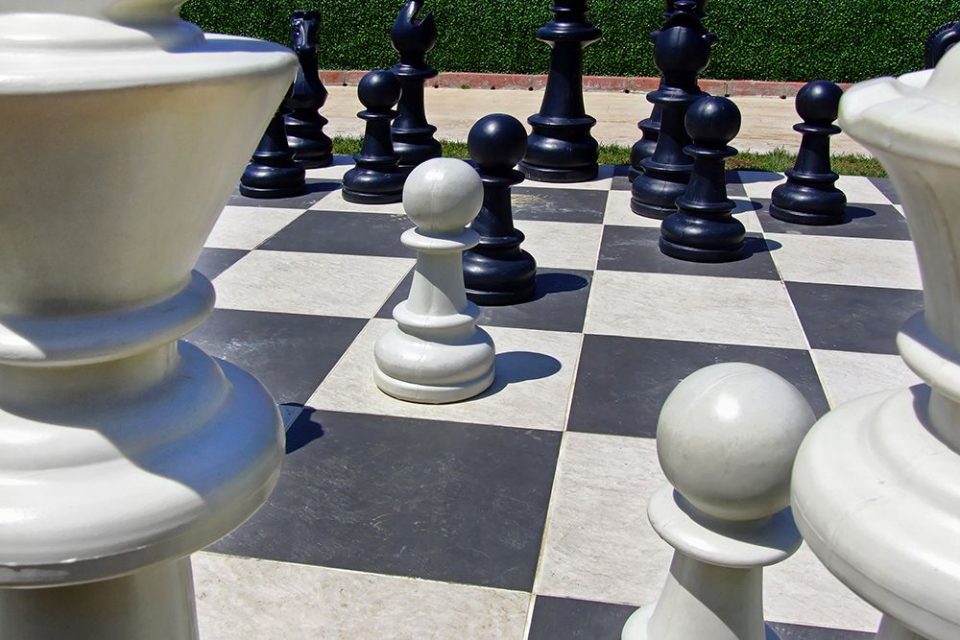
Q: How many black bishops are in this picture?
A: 2